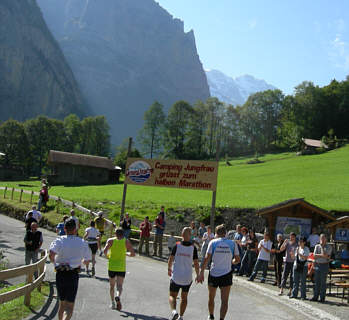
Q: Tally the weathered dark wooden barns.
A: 1